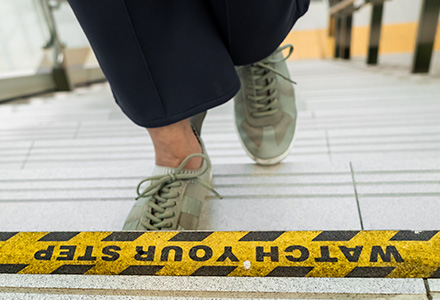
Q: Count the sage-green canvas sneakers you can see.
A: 2